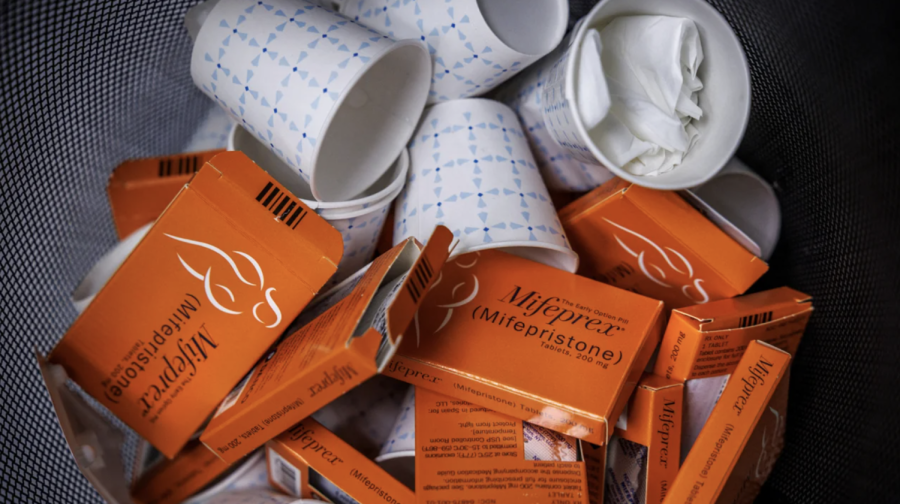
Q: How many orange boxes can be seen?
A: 11